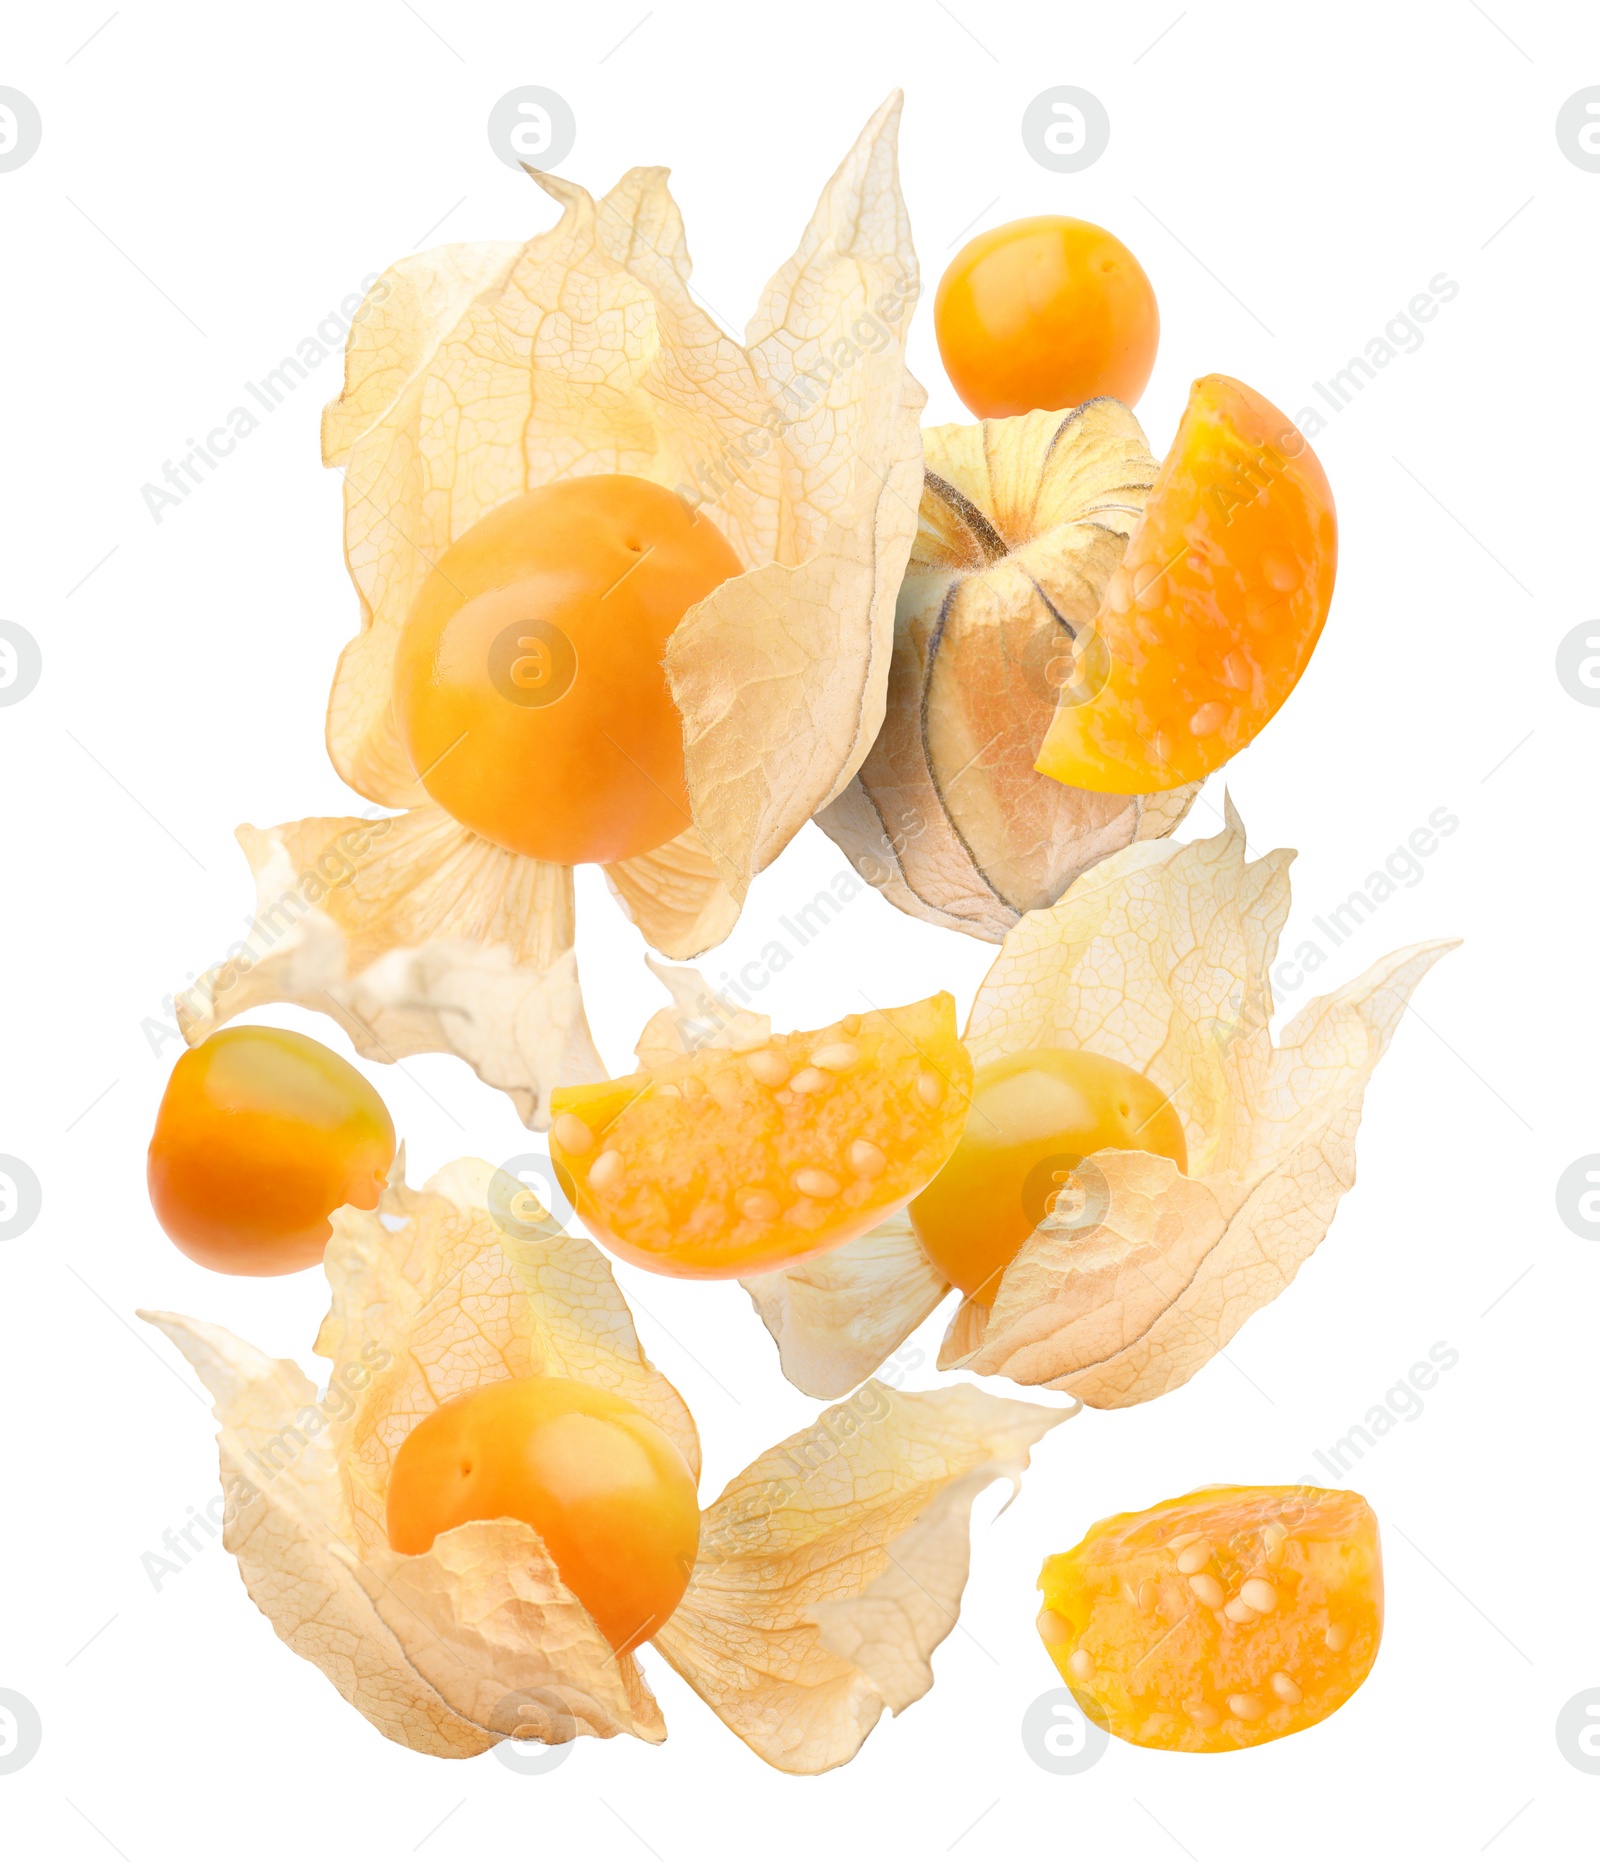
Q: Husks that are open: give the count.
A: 3